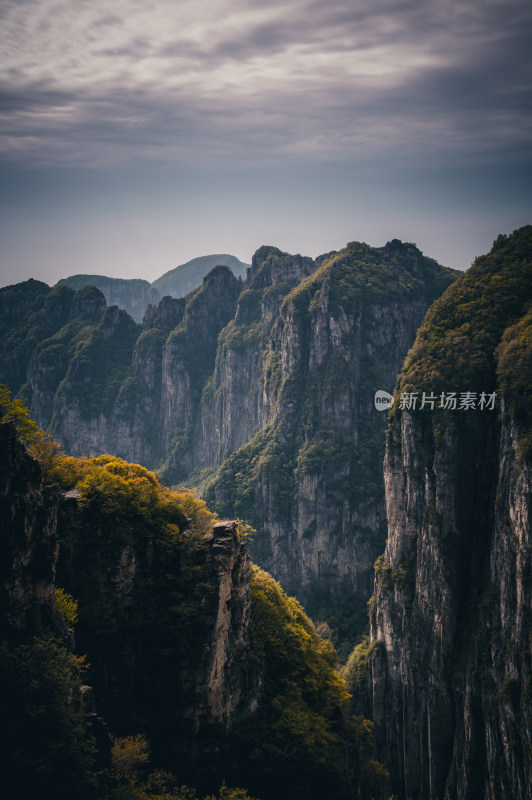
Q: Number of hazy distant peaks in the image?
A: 2